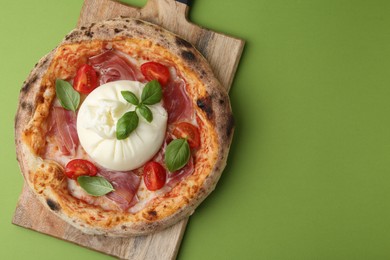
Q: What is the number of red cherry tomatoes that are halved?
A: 5